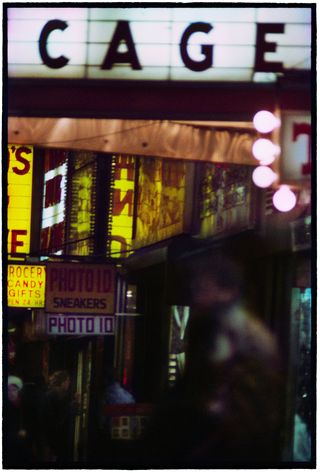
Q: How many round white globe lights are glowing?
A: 4